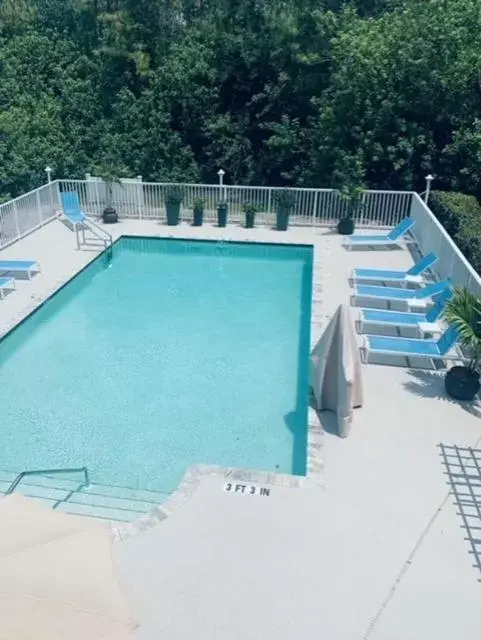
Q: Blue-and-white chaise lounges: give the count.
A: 8